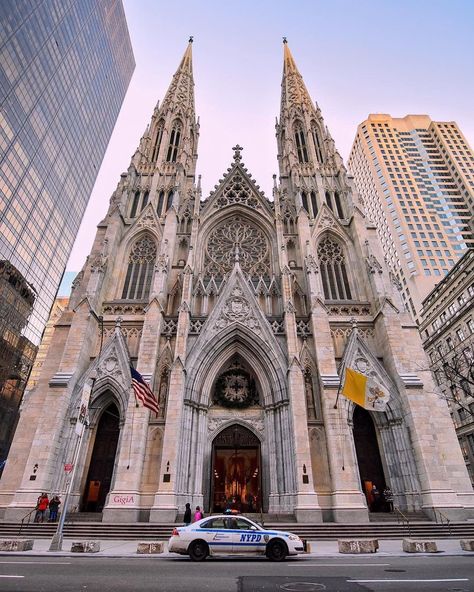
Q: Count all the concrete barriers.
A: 6